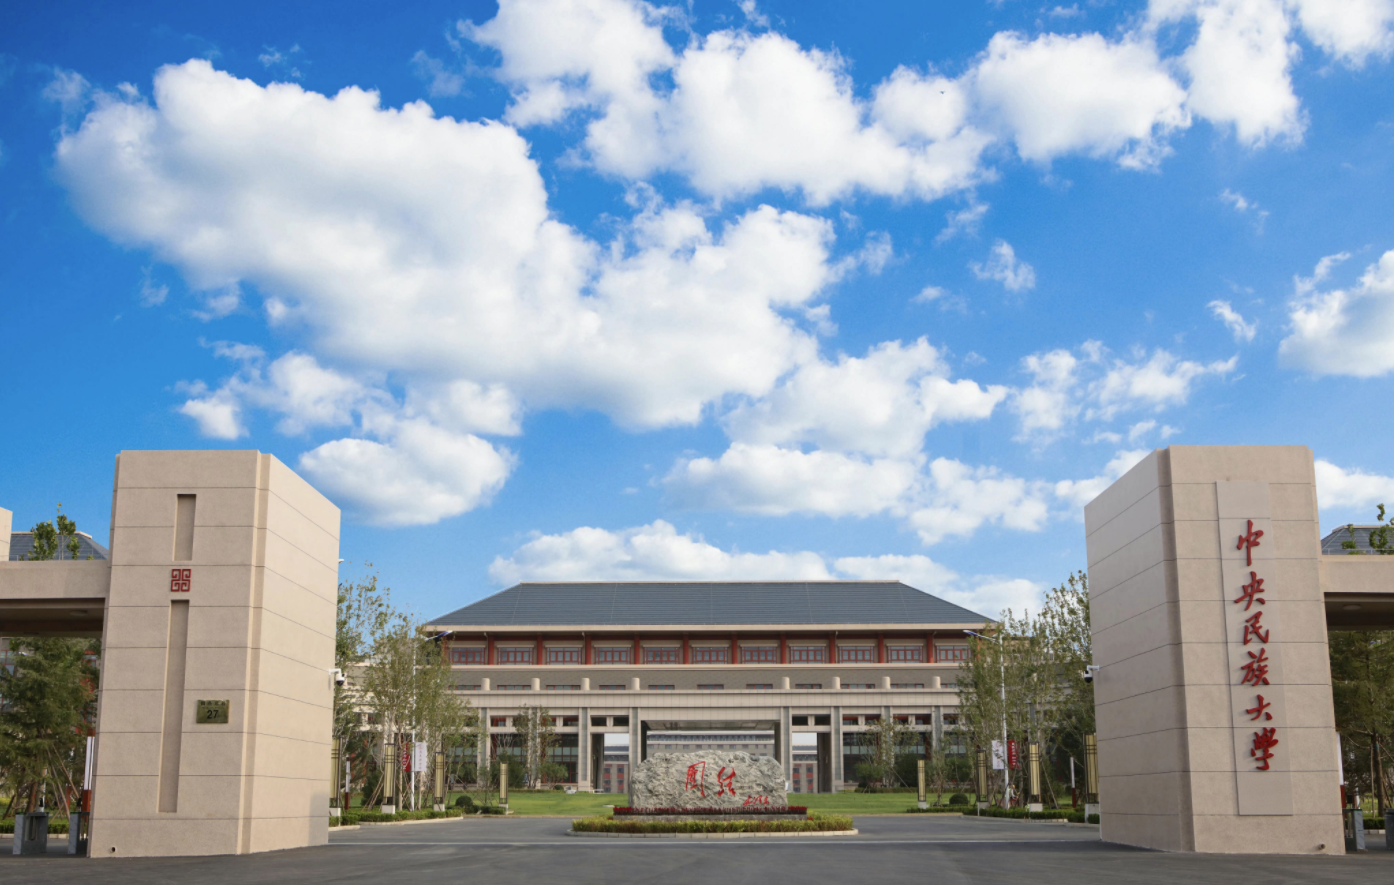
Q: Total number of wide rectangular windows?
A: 11